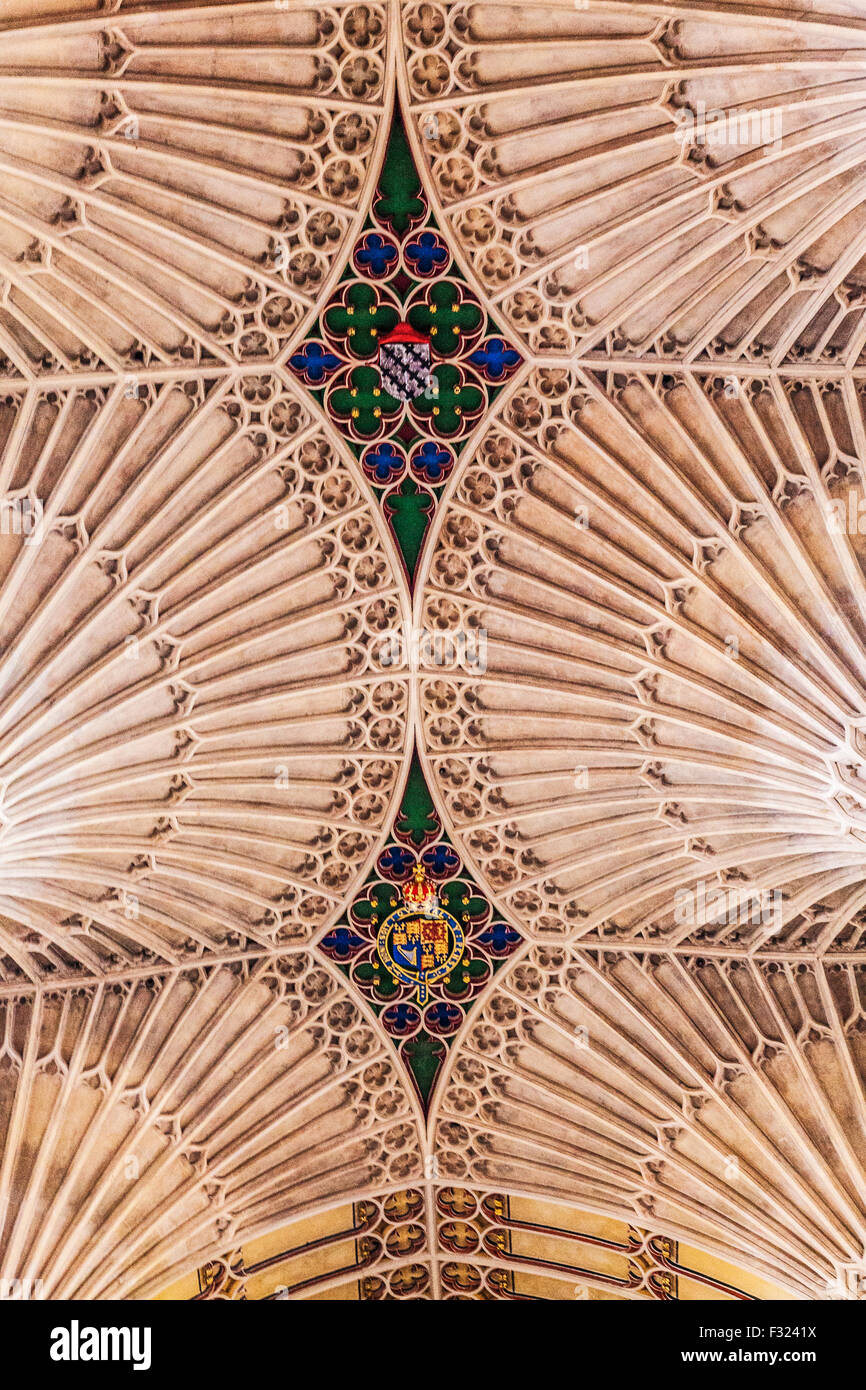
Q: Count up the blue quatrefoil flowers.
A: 12